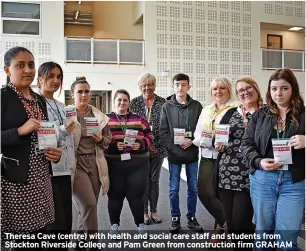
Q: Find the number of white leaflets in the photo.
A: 8